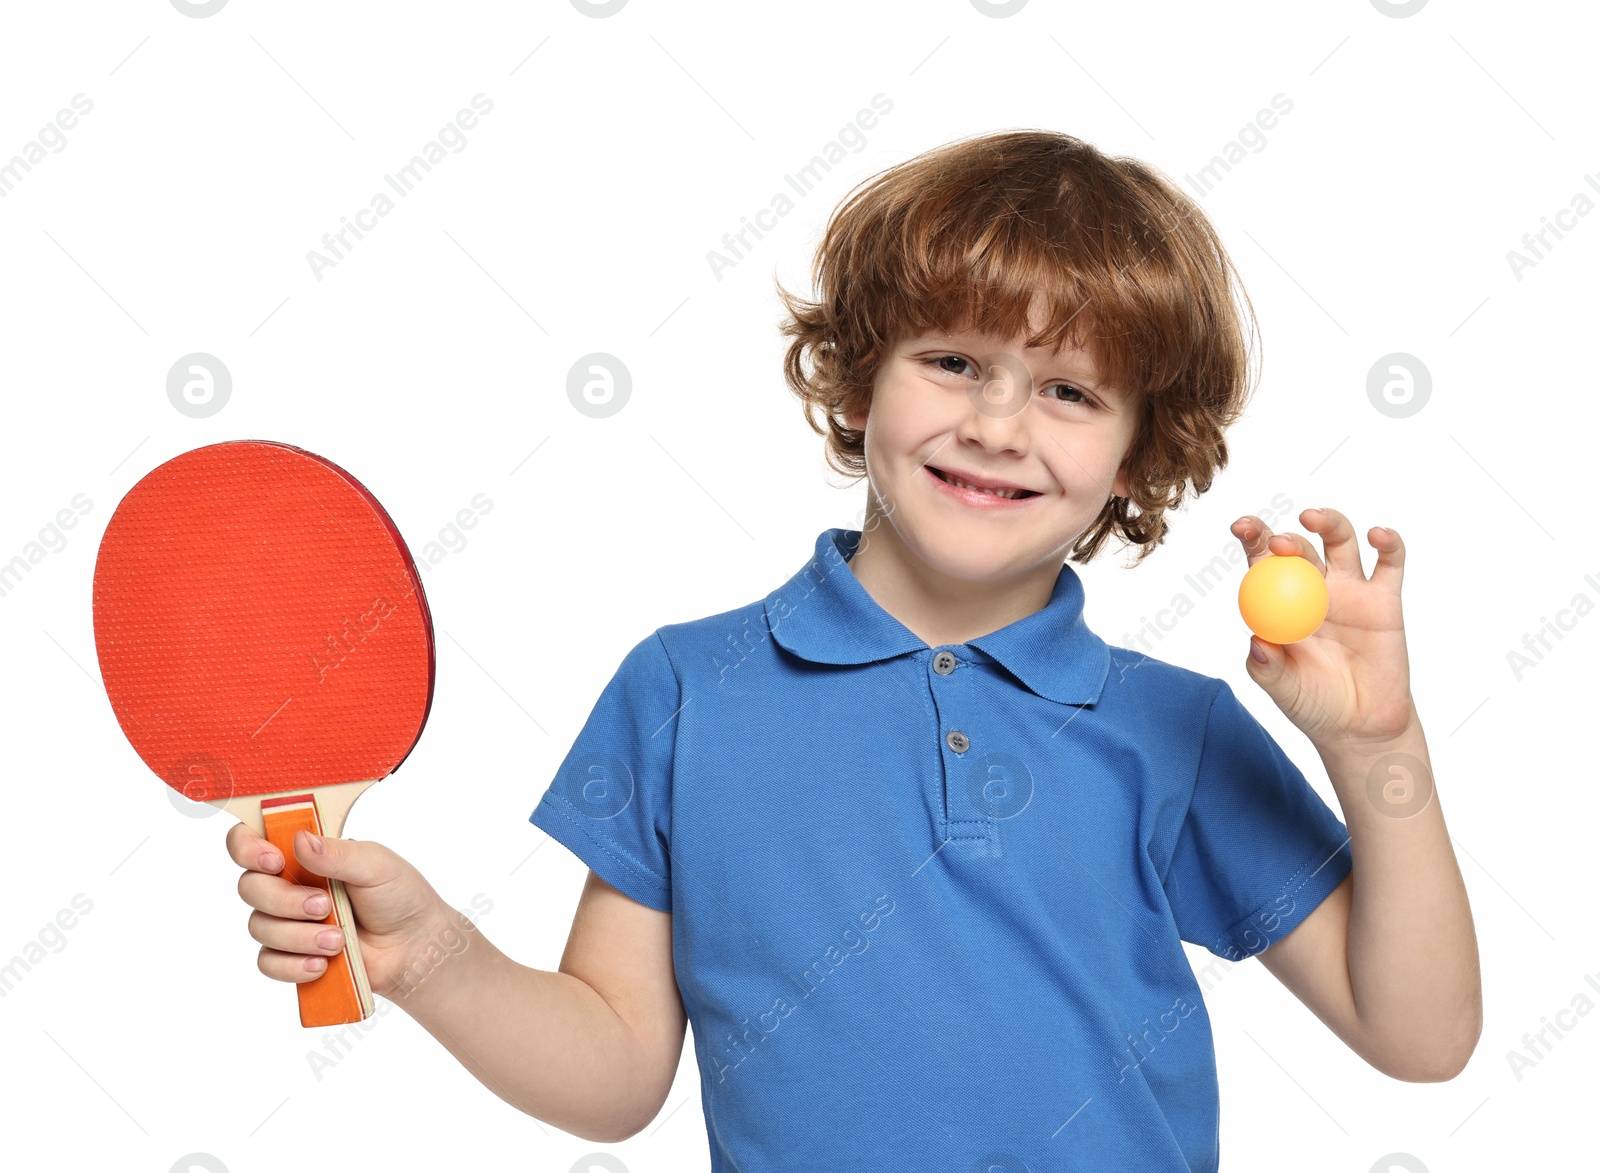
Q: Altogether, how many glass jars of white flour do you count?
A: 0